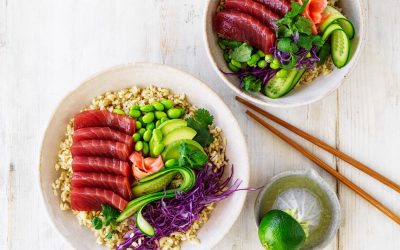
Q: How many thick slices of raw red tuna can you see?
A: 9